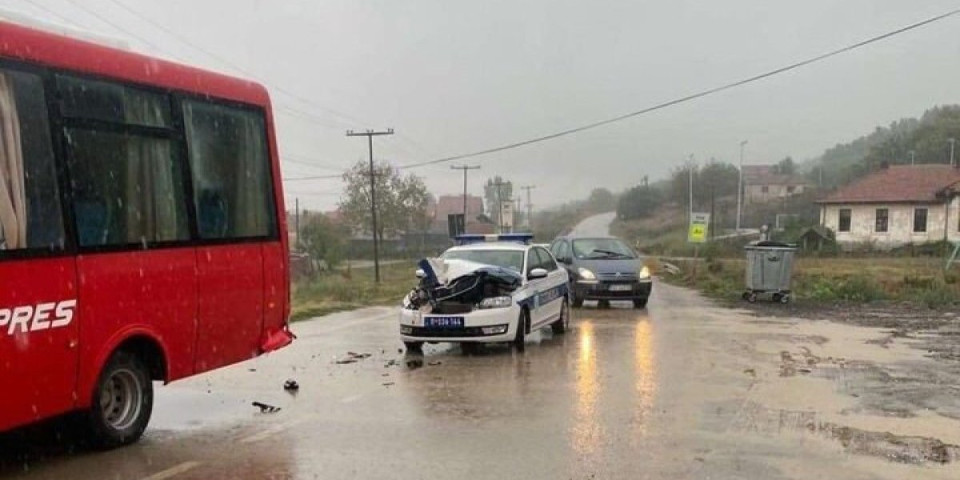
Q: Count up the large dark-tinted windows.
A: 3